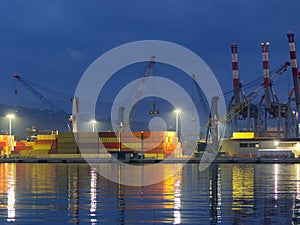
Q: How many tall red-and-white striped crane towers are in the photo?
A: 3